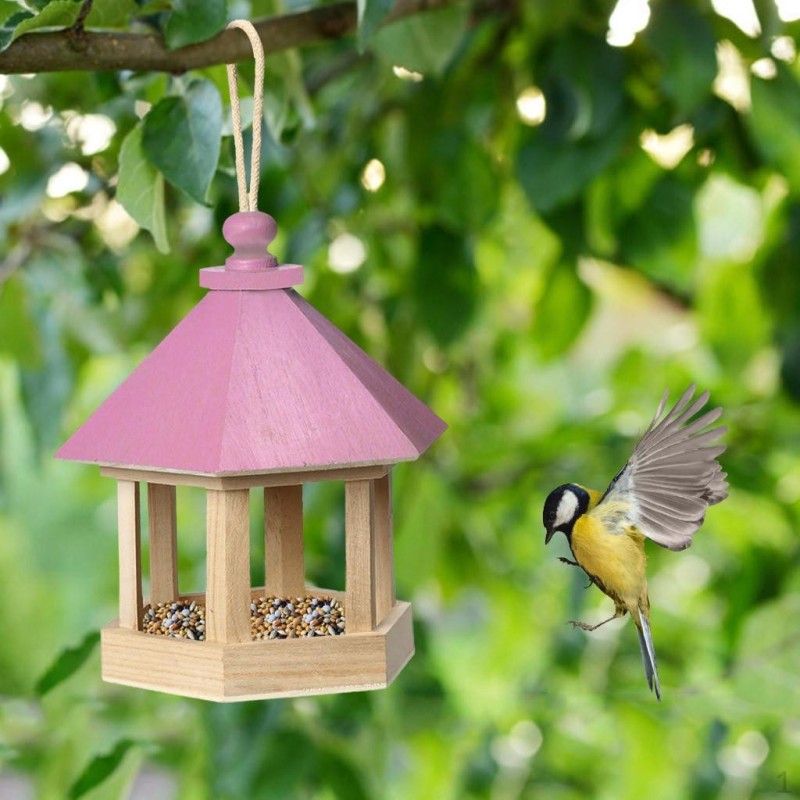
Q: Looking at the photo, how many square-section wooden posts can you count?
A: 6